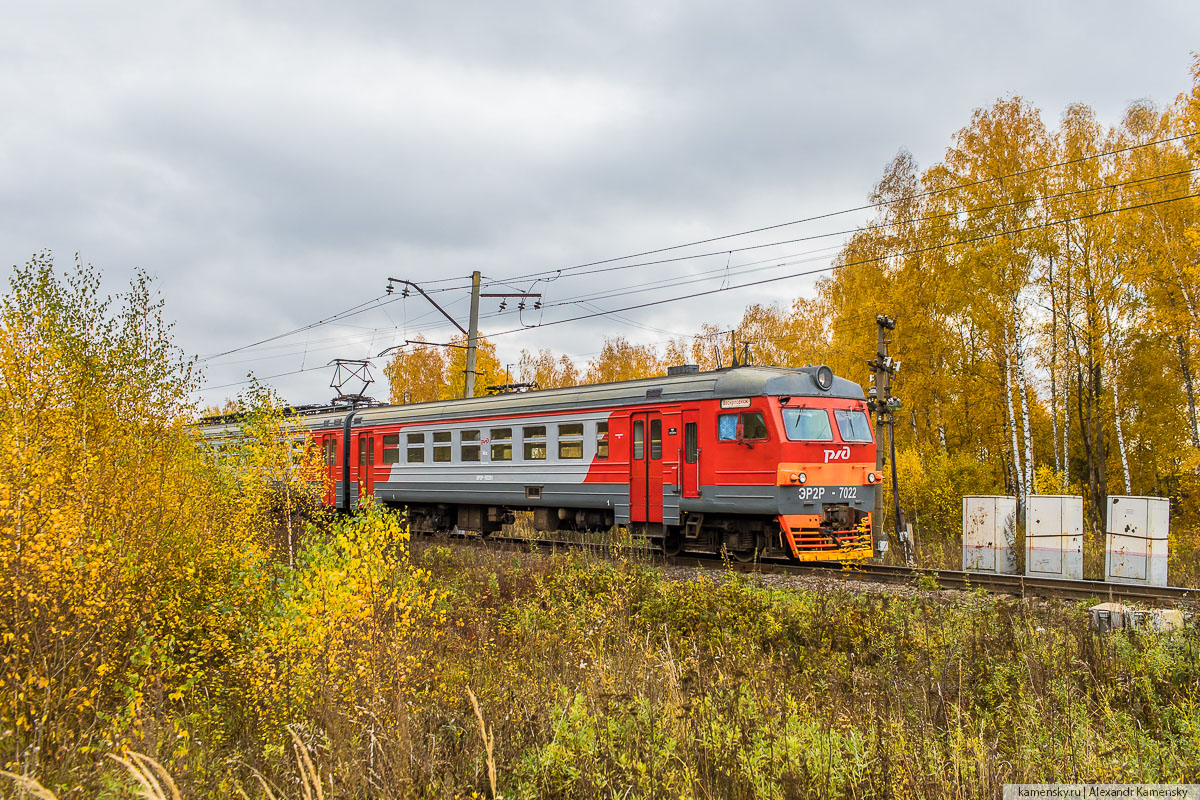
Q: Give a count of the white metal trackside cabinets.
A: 3